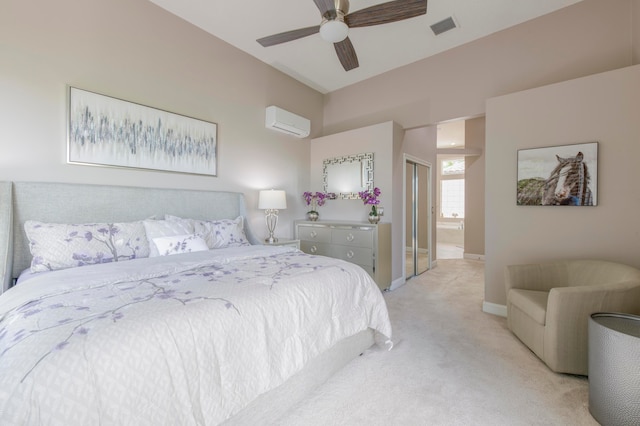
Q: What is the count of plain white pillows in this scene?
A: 1